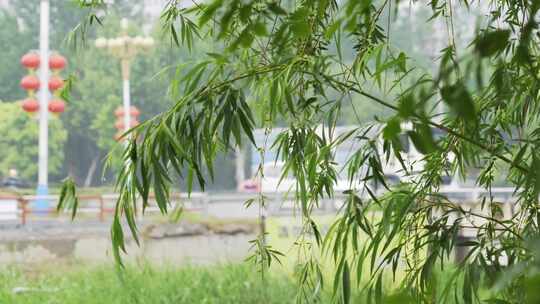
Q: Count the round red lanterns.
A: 12